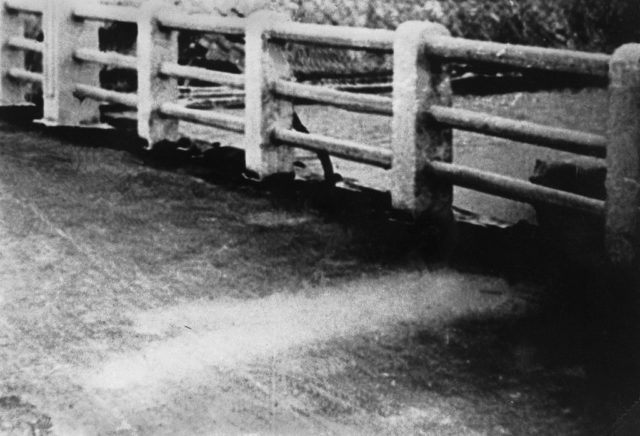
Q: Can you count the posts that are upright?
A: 6